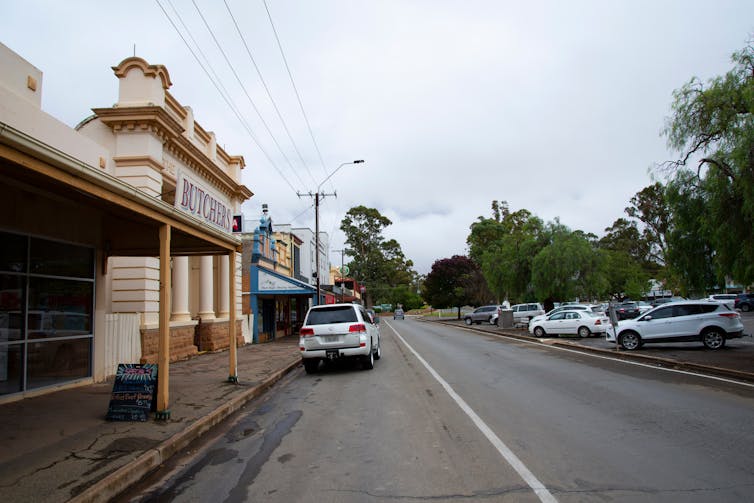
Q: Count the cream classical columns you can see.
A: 3